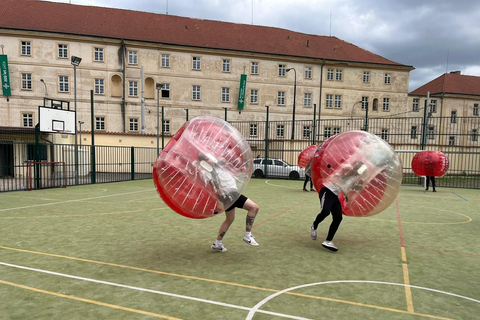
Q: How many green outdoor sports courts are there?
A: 1